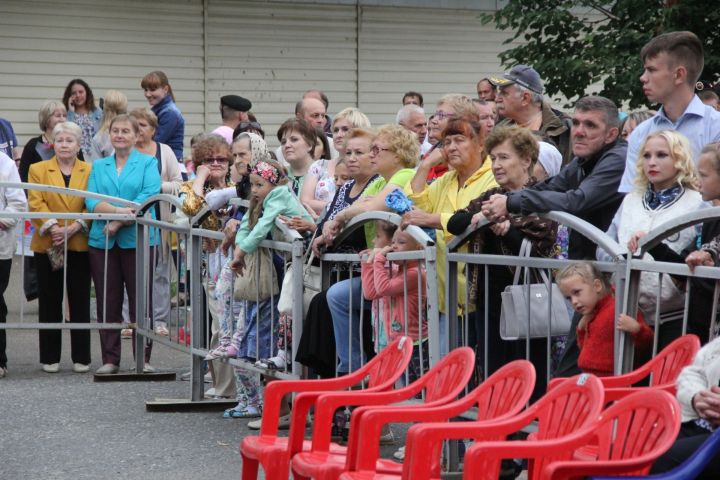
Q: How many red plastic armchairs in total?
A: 6